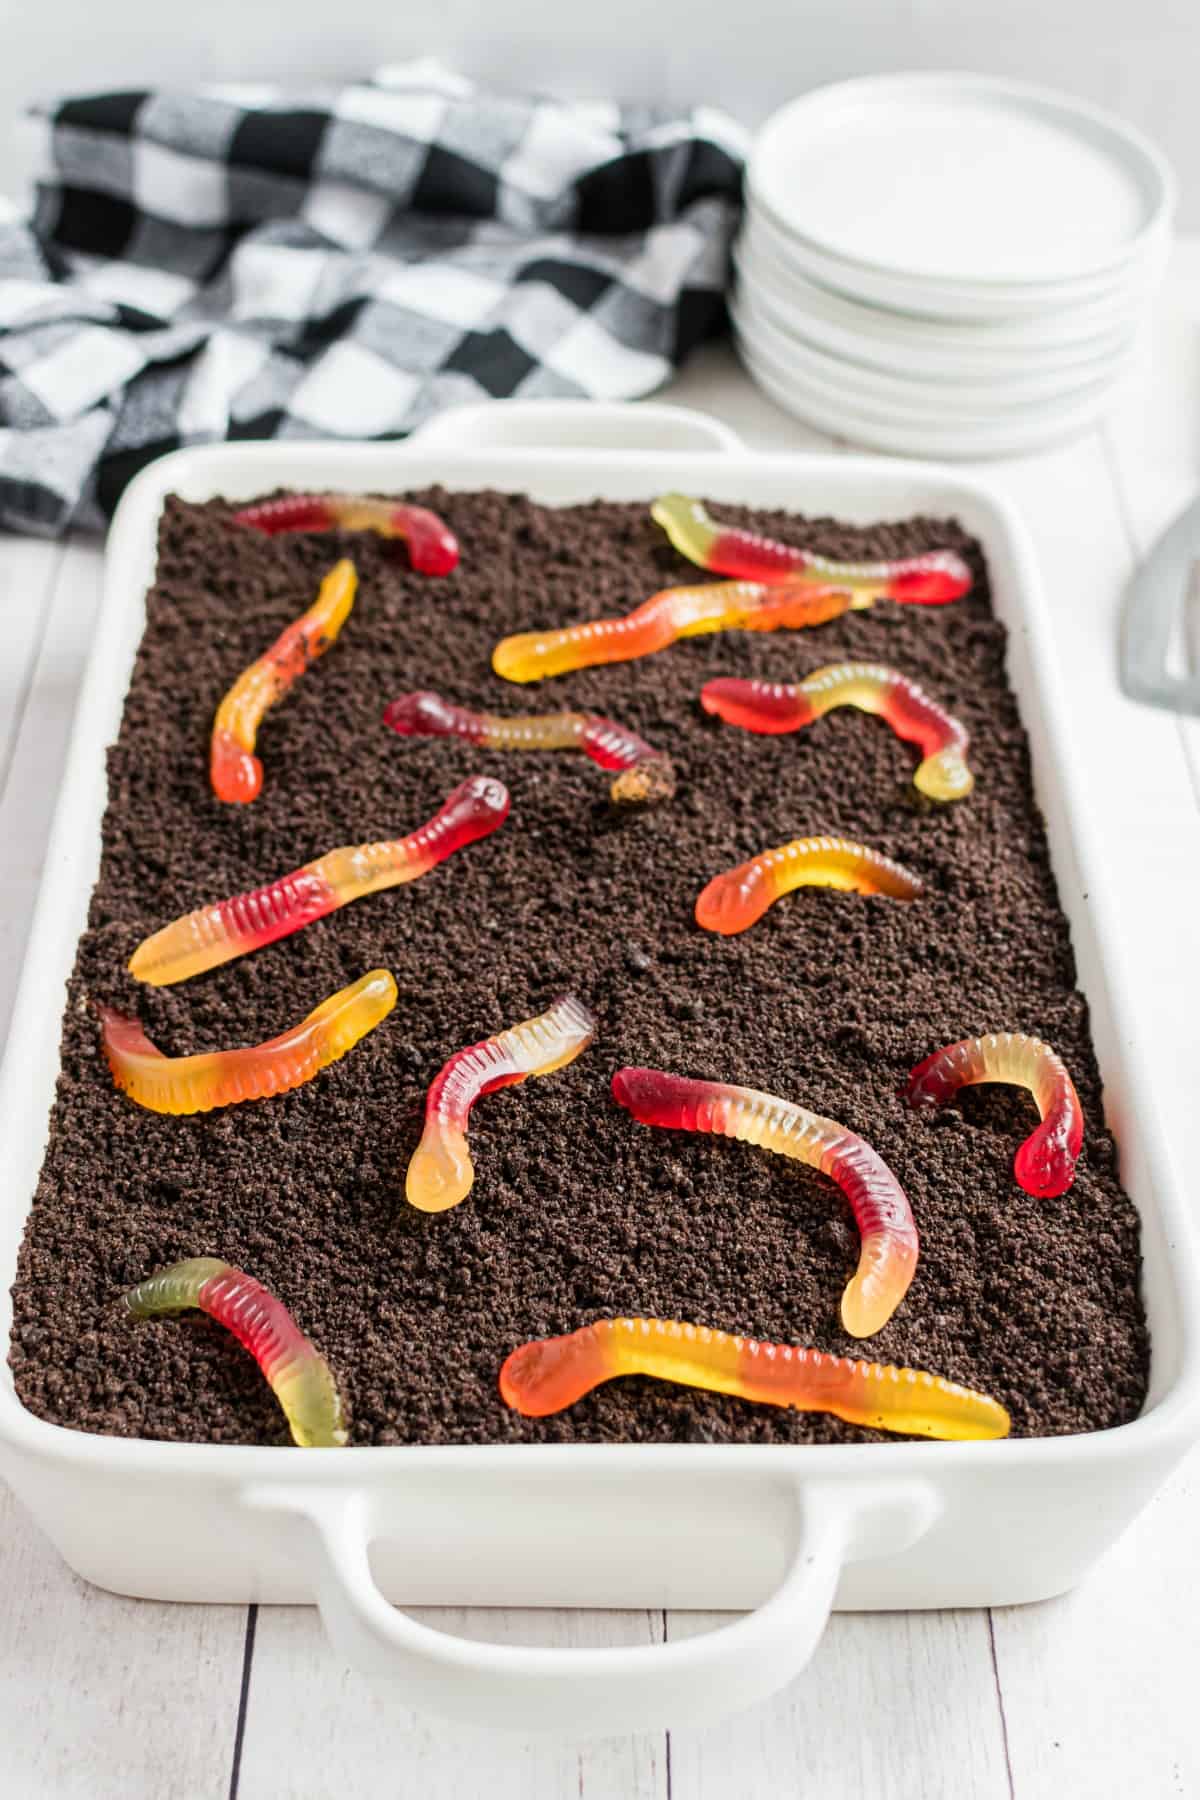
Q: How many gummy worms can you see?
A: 14